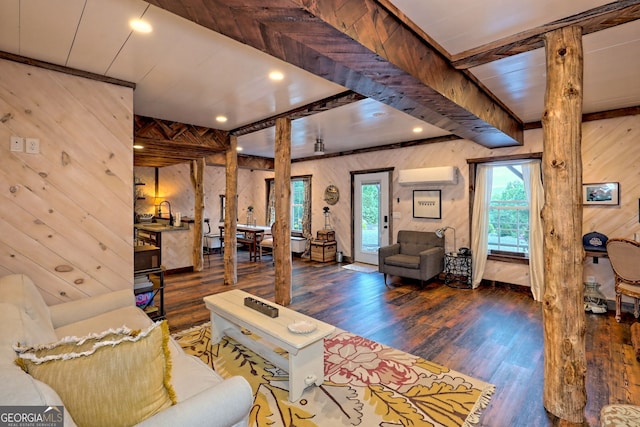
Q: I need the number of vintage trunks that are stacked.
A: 2